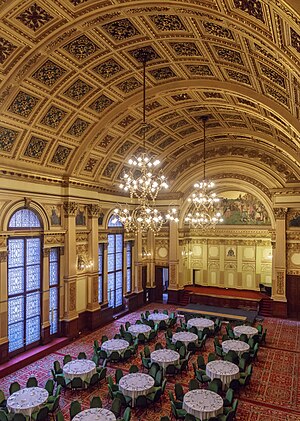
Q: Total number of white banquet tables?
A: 14